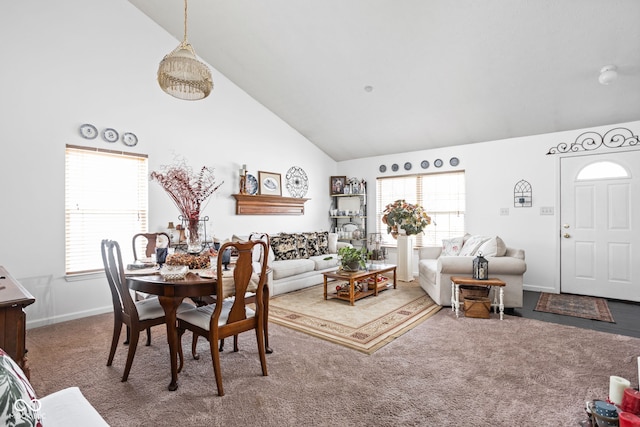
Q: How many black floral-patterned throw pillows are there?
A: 4